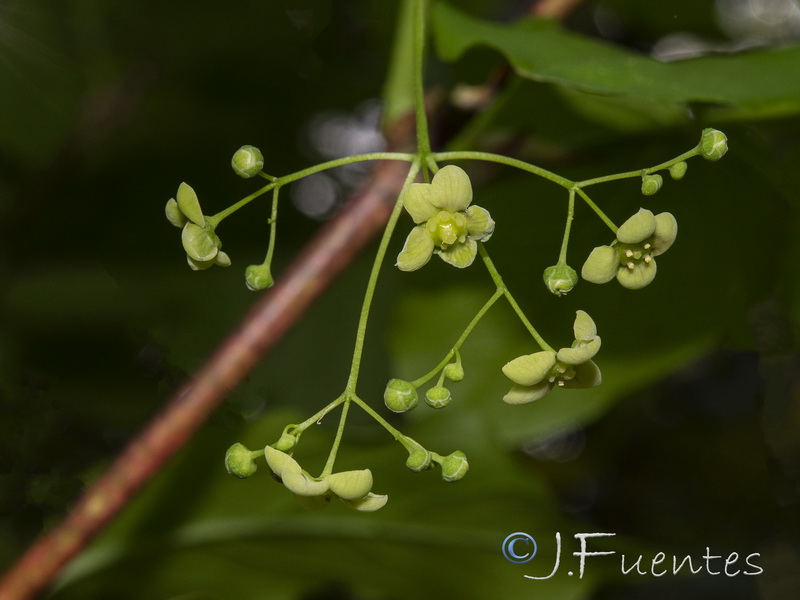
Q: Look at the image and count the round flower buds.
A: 13